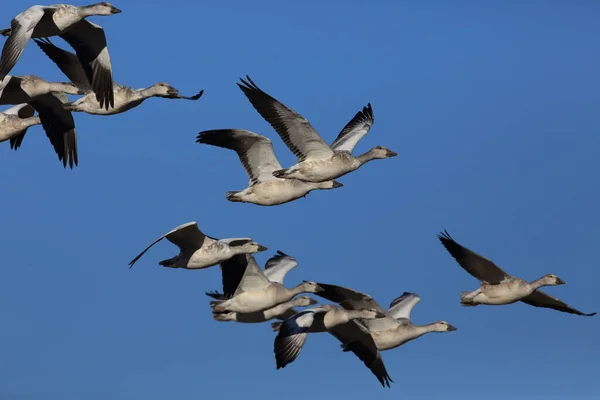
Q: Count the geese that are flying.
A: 12